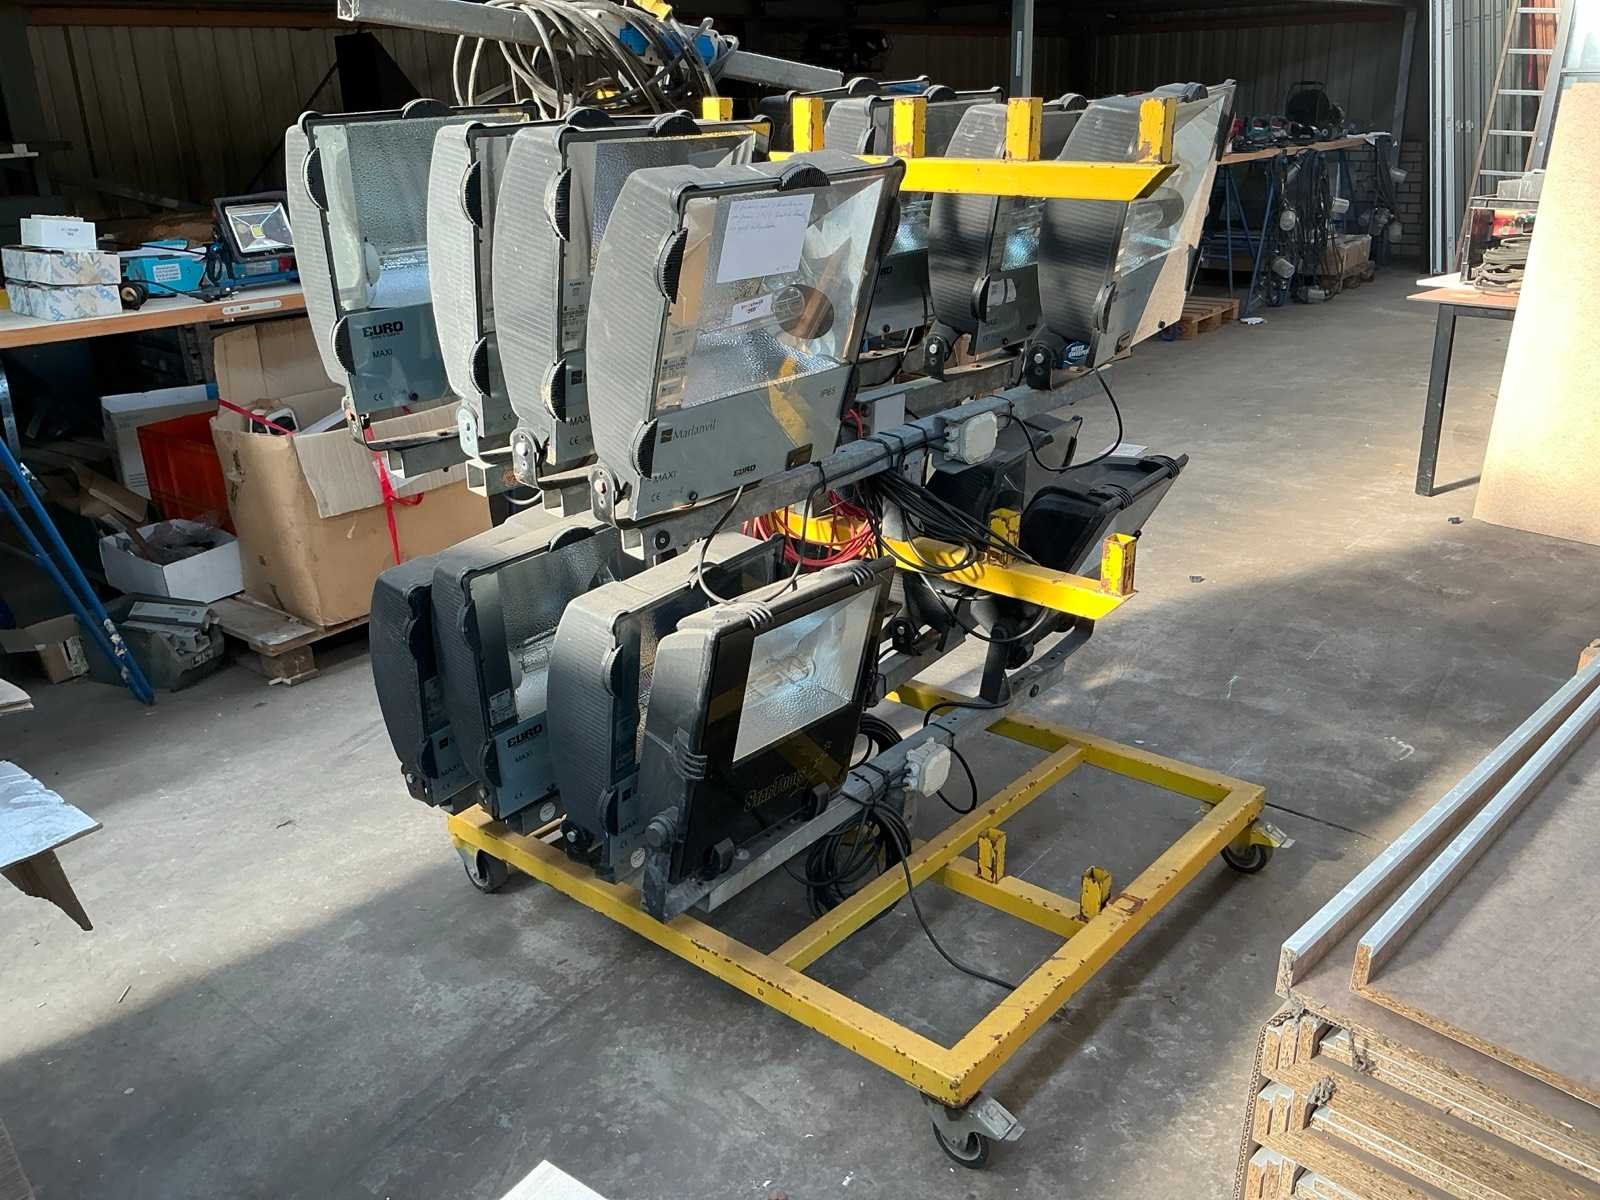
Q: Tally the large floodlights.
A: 14